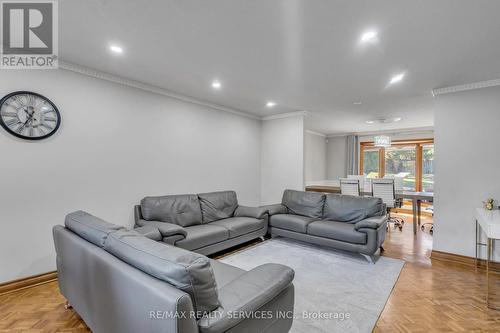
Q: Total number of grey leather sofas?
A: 3